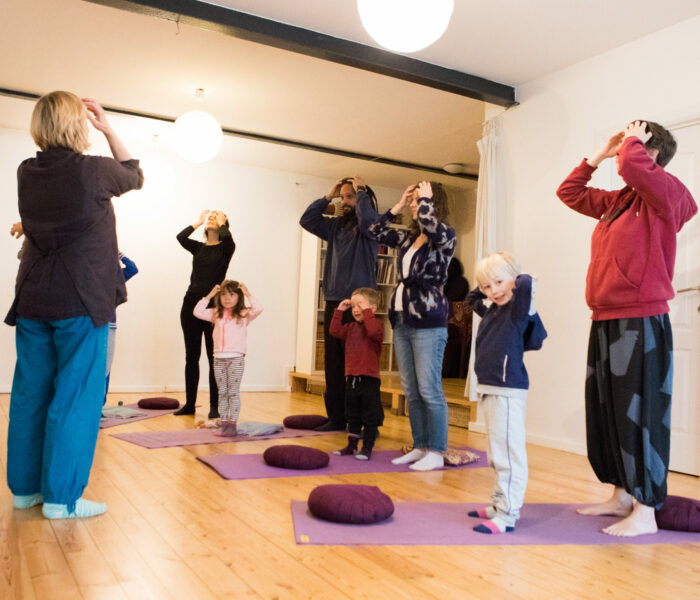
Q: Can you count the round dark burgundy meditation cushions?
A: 5